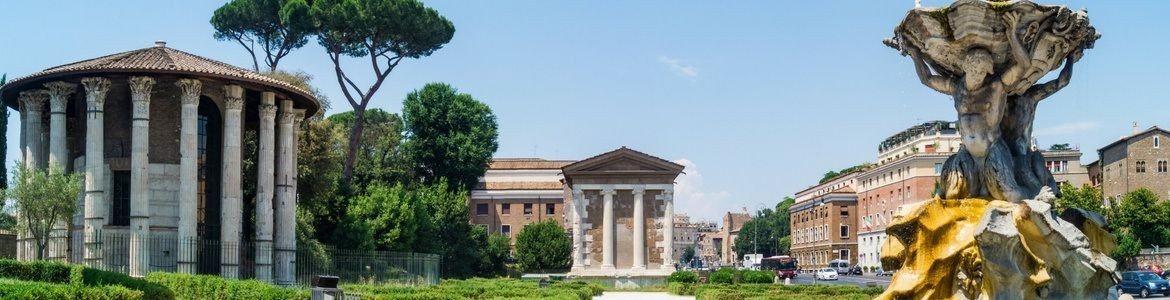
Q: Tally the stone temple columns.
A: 14